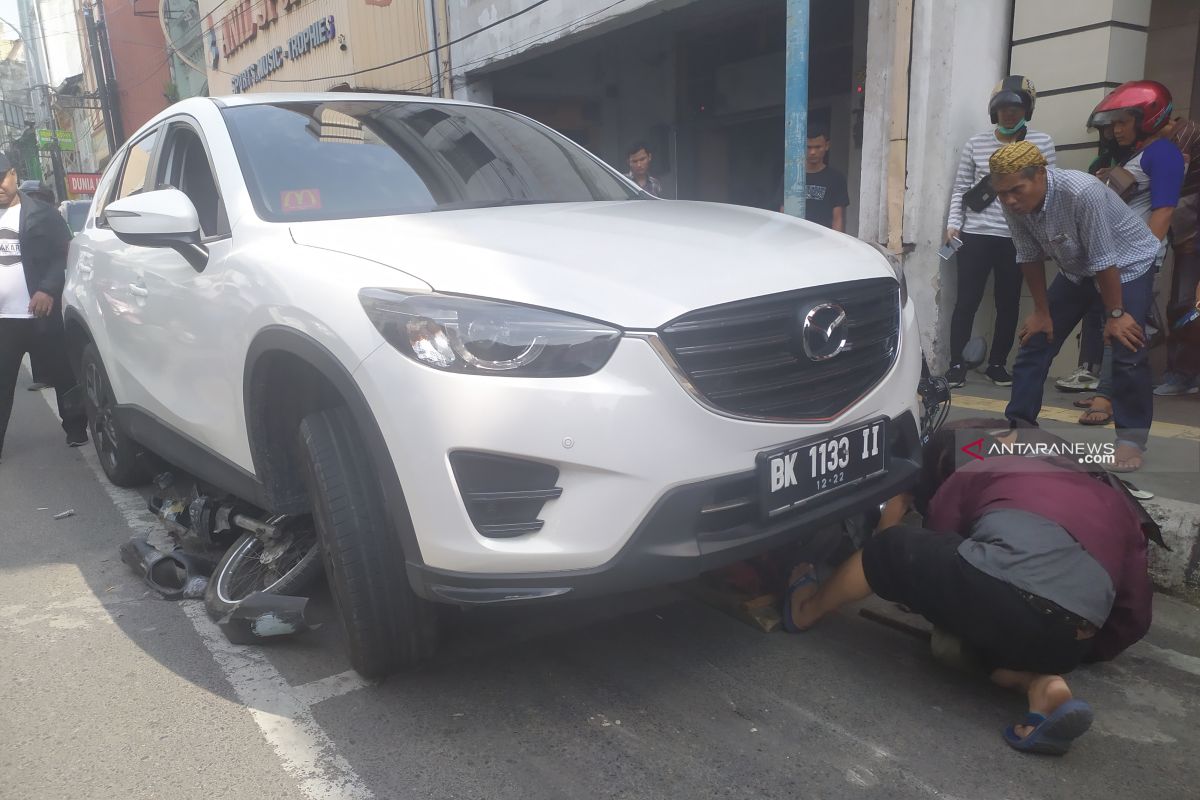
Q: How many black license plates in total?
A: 1